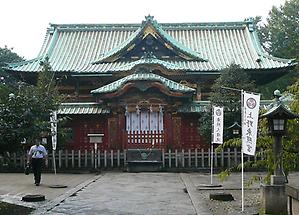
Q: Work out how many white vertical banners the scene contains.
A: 3